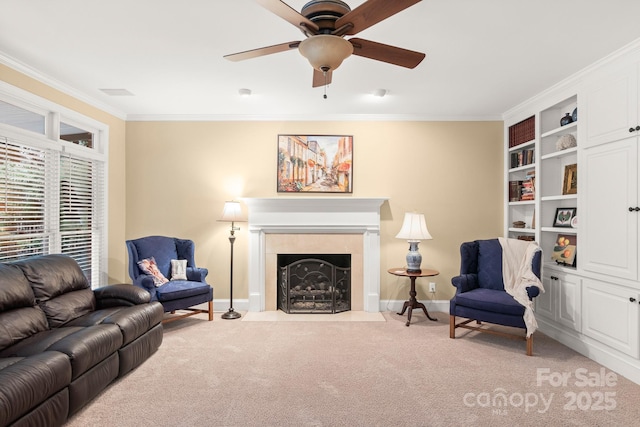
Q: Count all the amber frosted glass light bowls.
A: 1